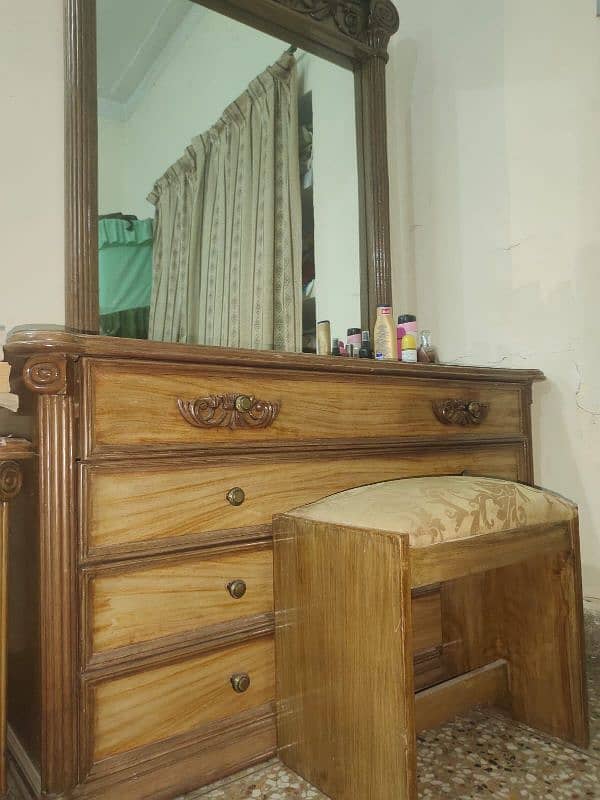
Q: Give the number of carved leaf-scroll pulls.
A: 2